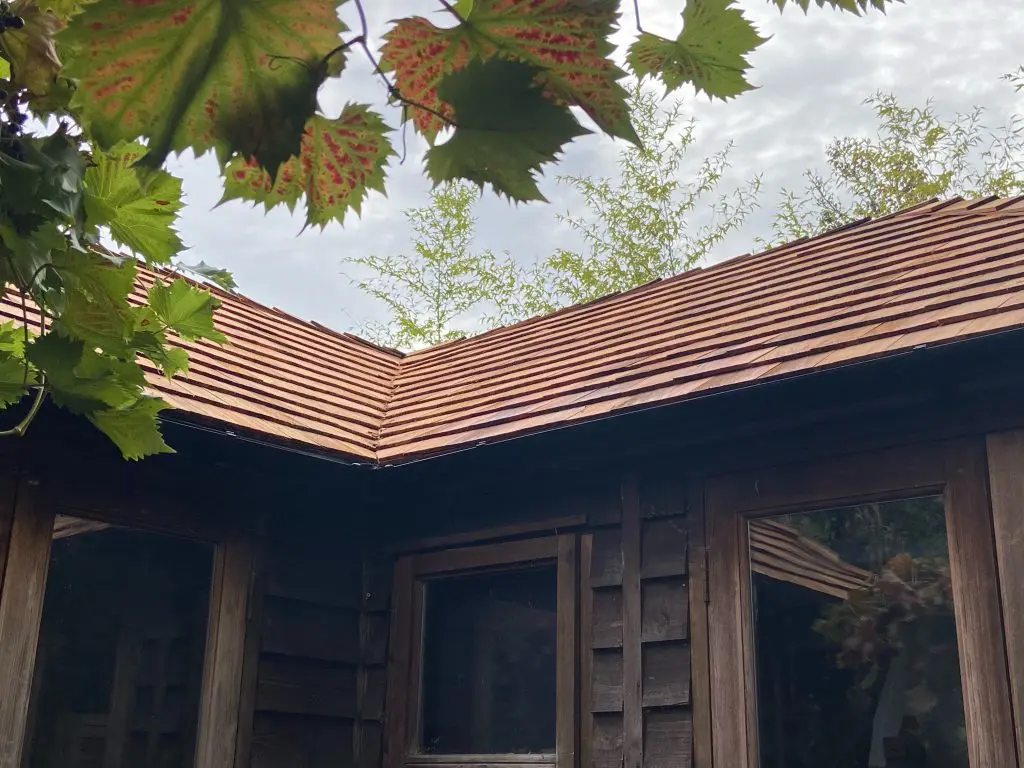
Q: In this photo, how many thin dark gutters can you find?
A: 2